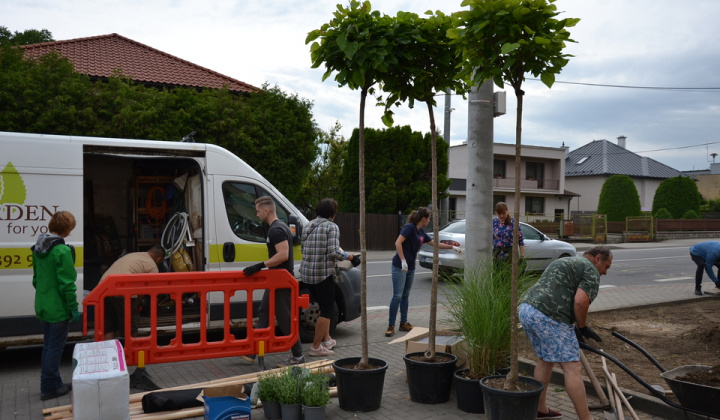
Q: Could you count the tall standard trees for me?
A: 3